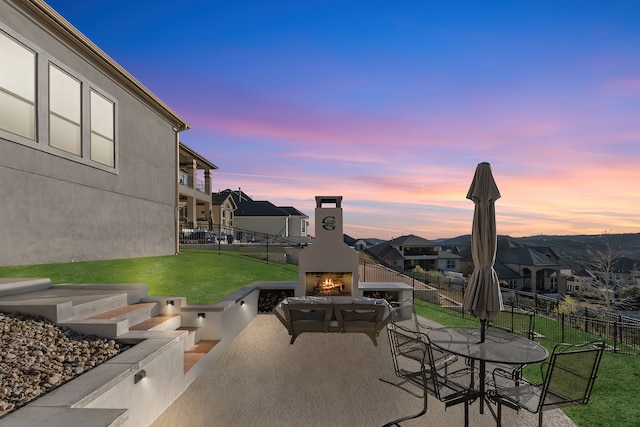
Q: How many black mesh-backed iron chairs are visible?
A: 4